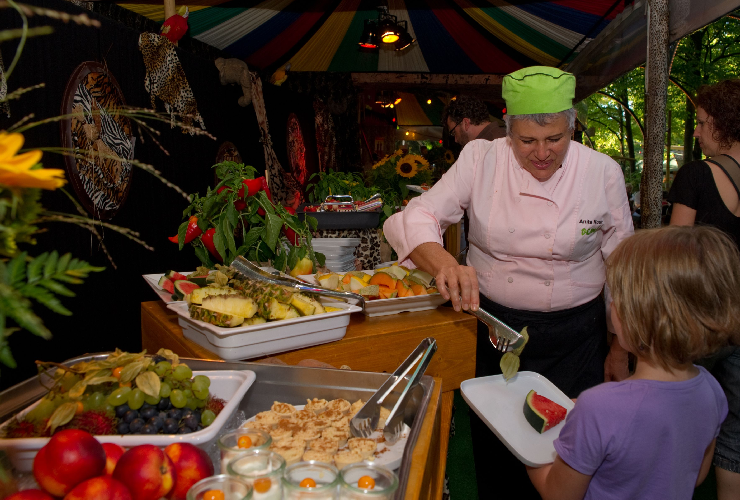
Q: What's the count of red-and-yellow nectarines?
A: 6